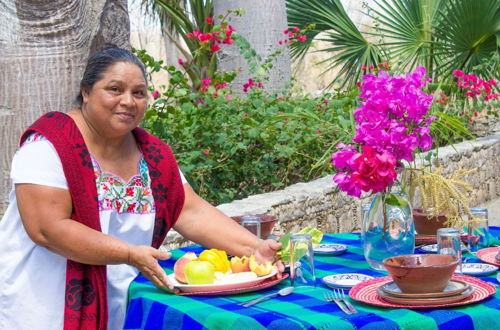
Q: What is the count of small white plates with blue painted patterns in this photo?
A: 4